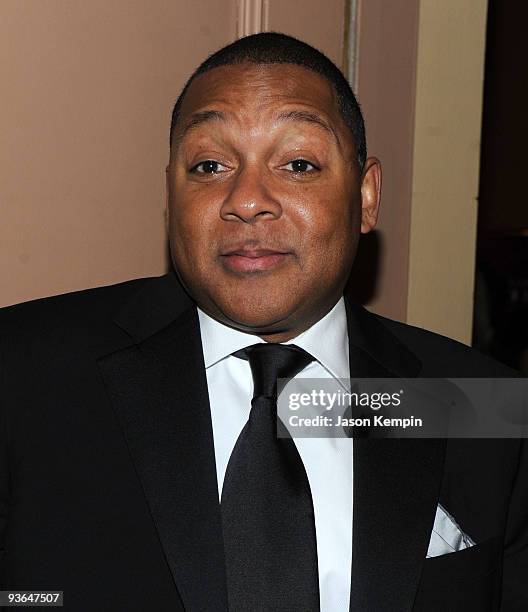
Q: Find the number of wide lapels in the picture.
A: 2